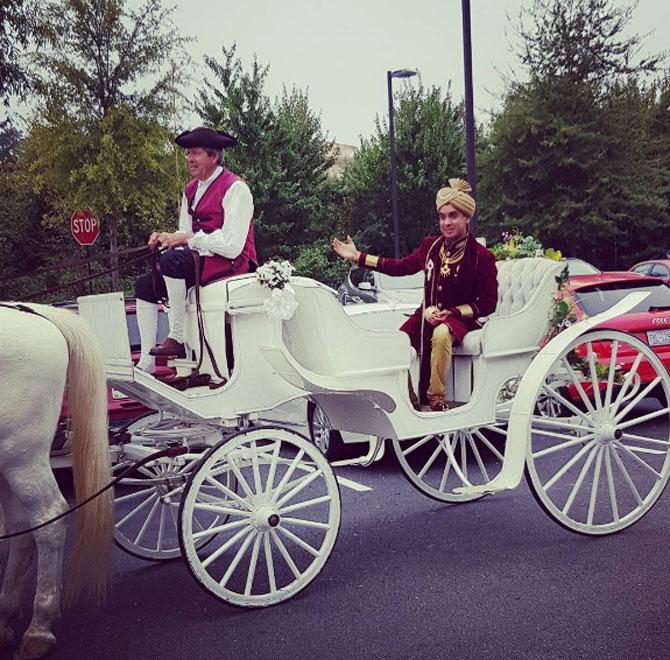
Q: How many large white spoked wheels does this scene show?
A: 4